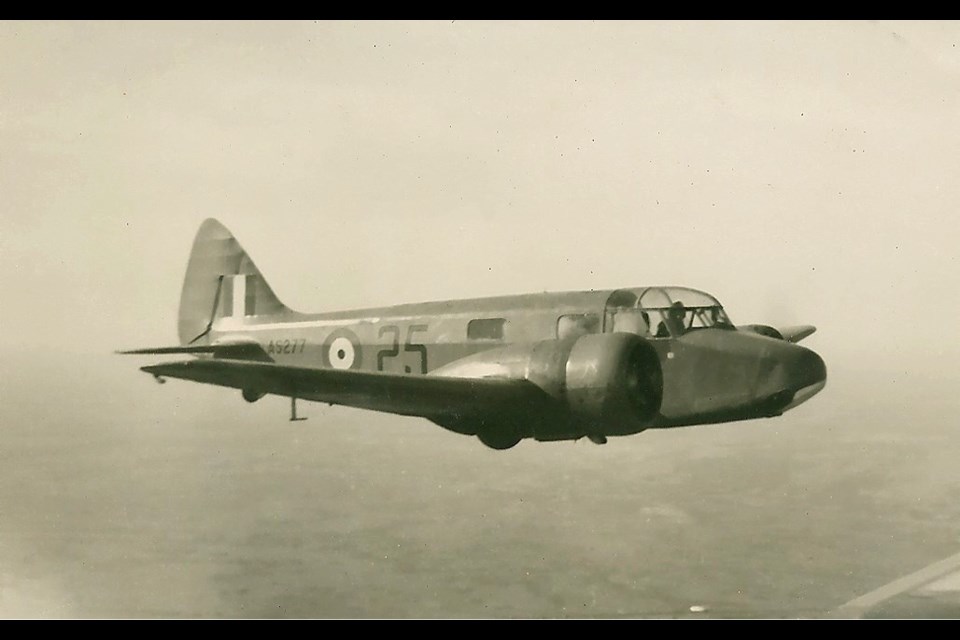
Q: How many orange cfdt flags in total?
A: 0